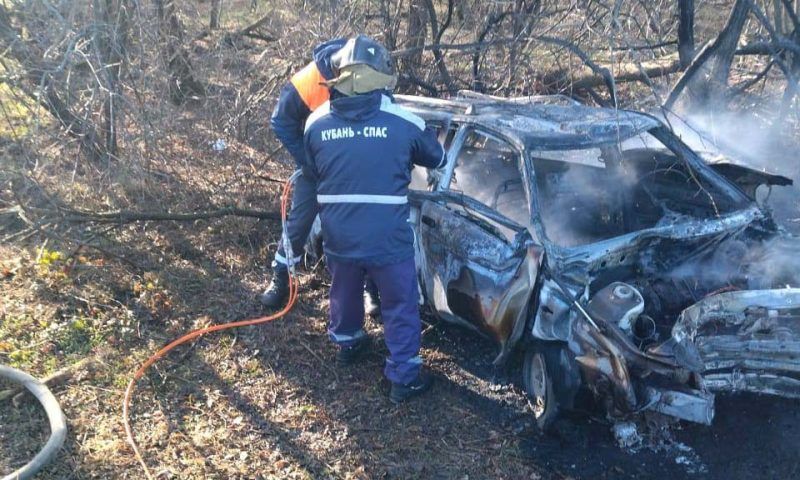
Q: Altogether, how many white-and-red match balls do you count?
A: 0